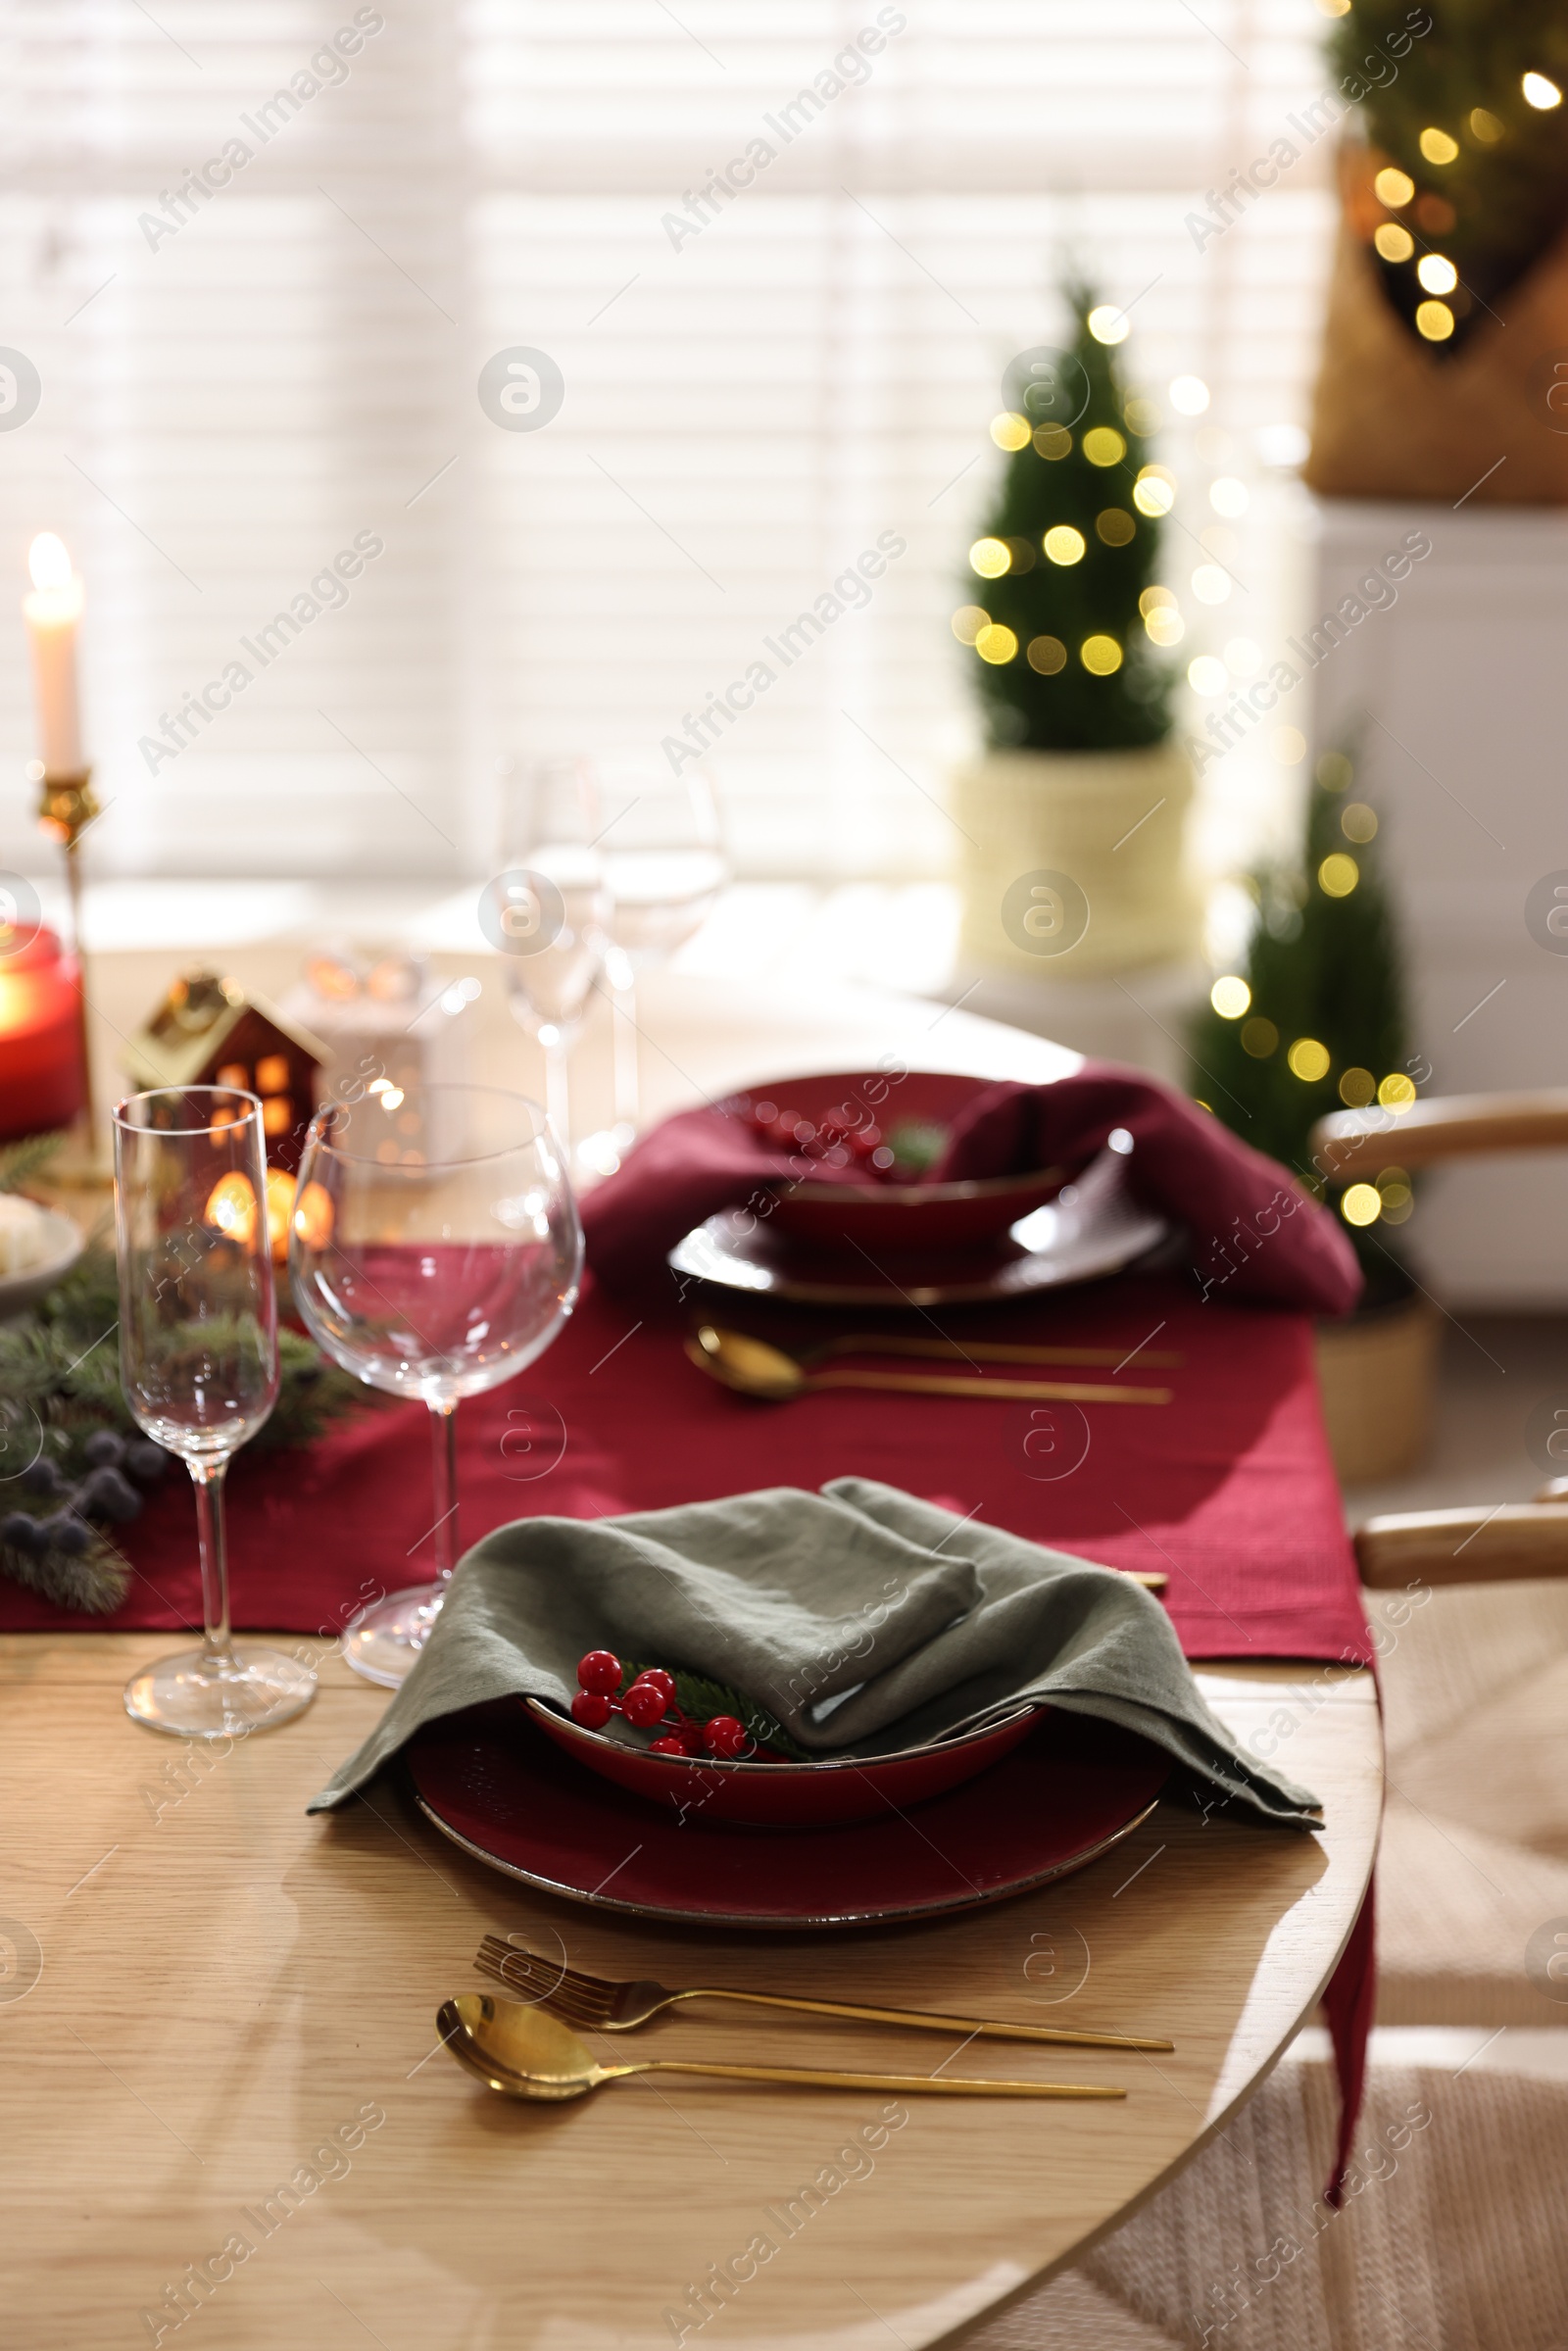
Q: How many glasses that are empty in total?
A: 4